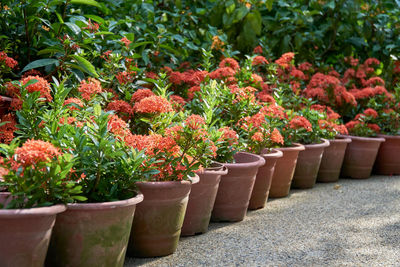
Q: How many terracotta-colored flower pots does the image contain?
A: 11